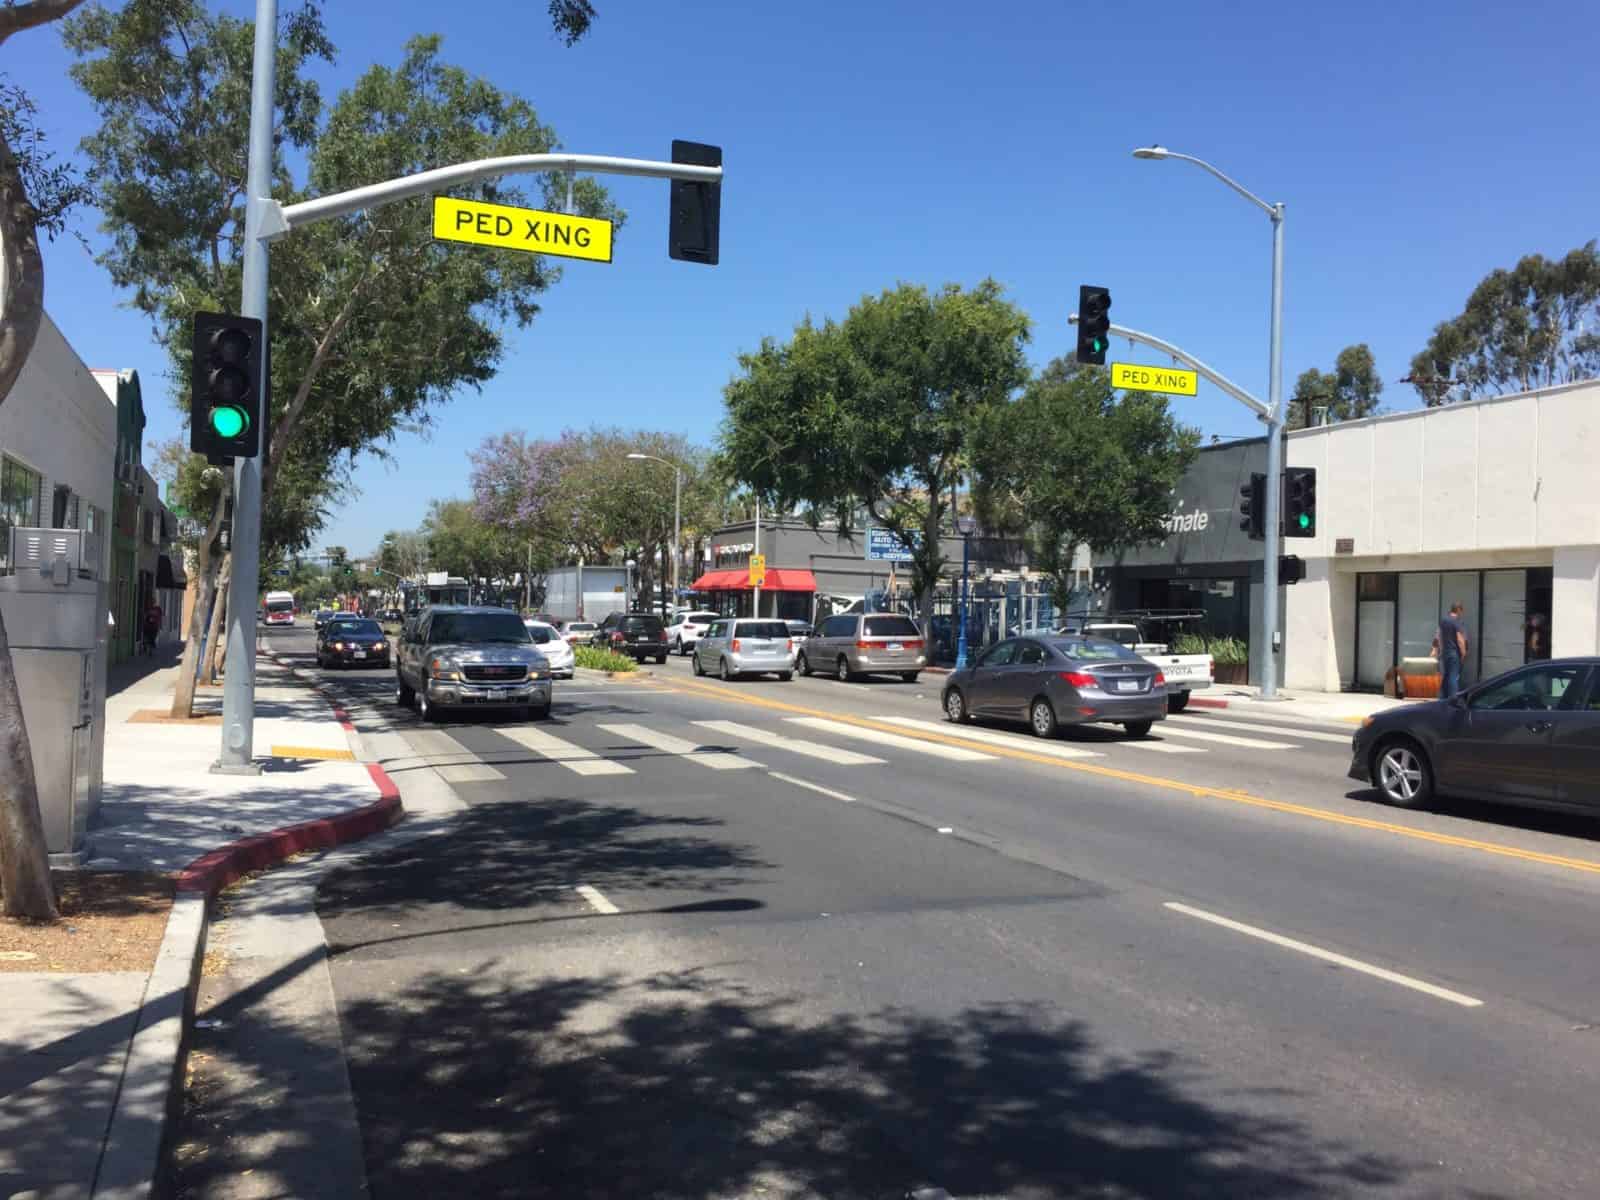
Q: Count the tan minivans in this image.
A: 1